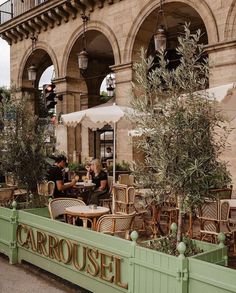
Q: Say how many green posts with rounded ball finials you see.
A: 5